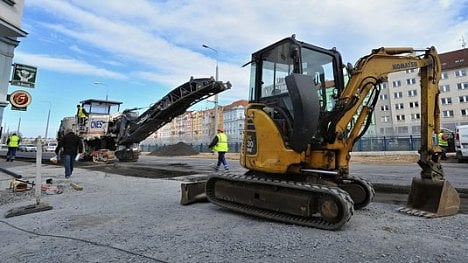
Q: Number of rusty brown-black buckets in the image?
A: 1